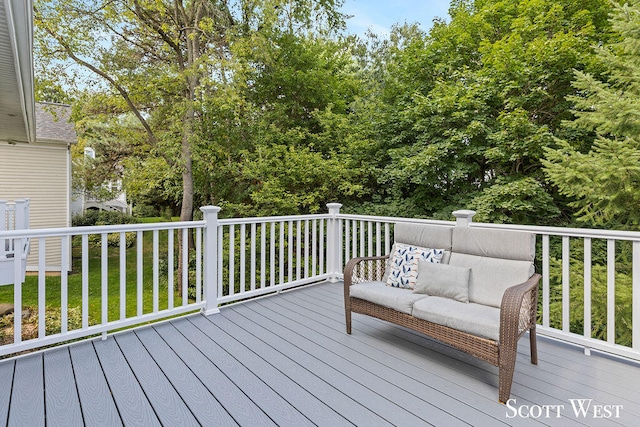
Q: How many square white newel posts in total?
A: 3